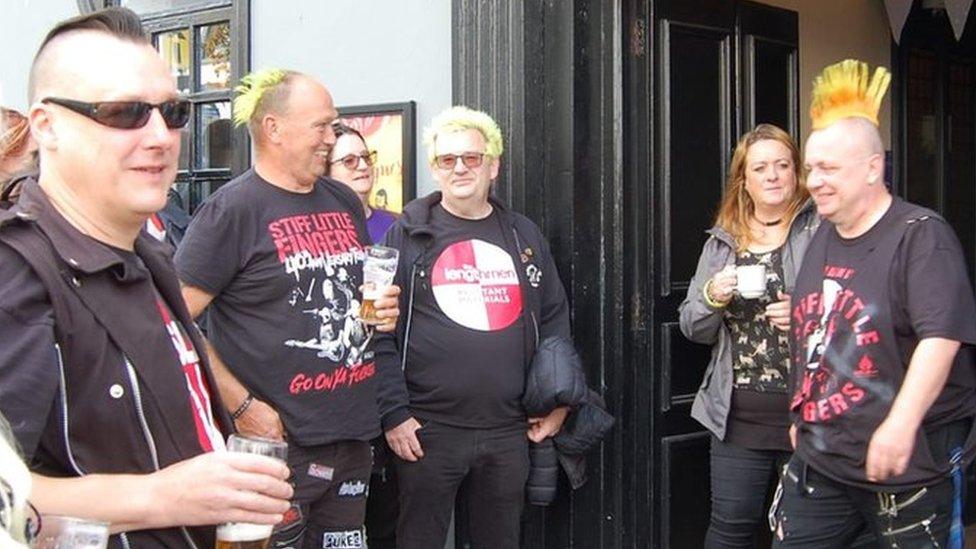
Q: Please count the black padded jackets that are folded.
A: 1